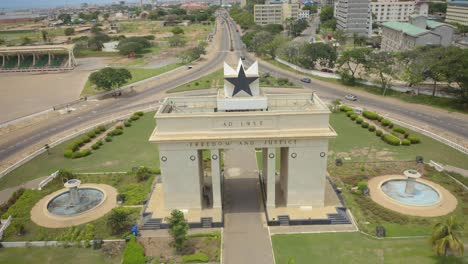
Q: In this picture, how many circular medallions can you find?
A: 6